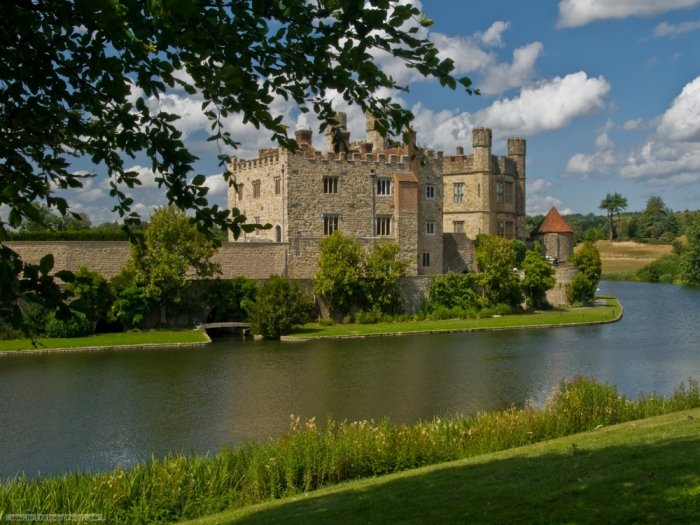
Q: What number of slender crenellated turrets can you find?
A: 4